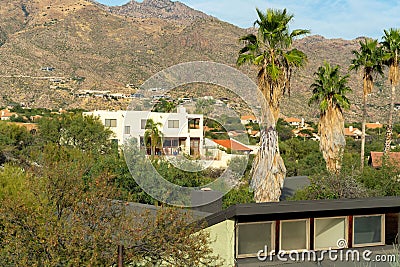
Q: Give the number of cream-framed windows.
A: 4